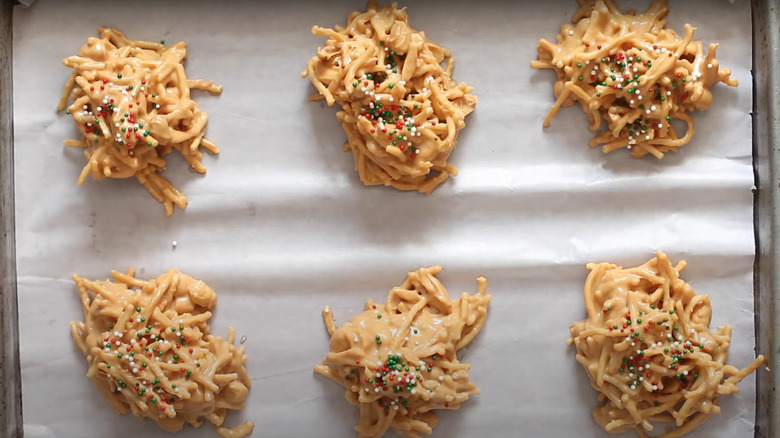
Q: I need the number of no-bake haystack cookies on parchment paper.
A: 6